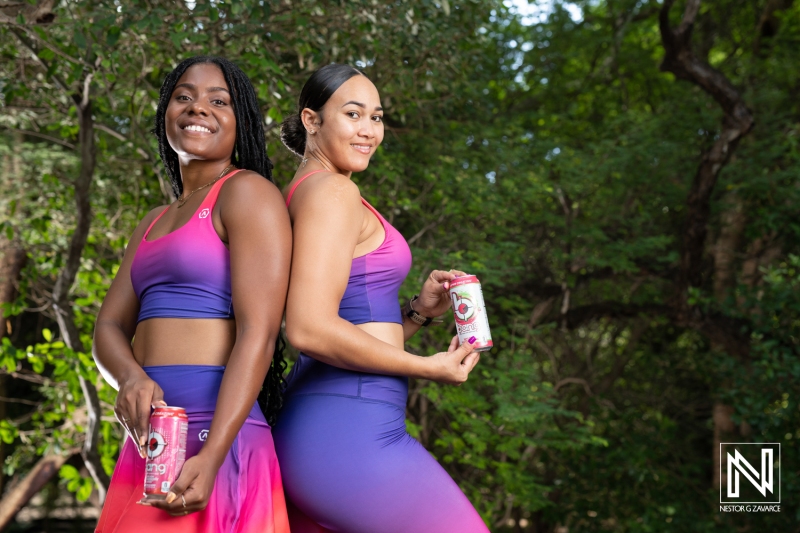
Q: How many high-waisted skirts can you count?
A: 1